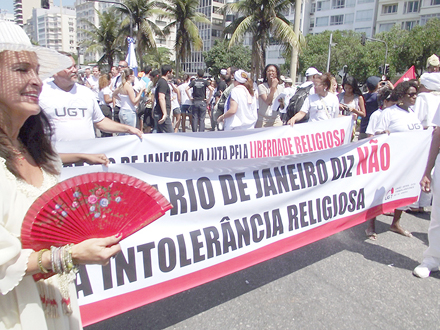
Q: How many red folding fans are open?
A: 1